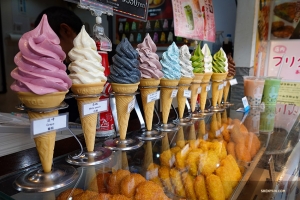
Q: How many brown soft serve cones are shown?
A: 1